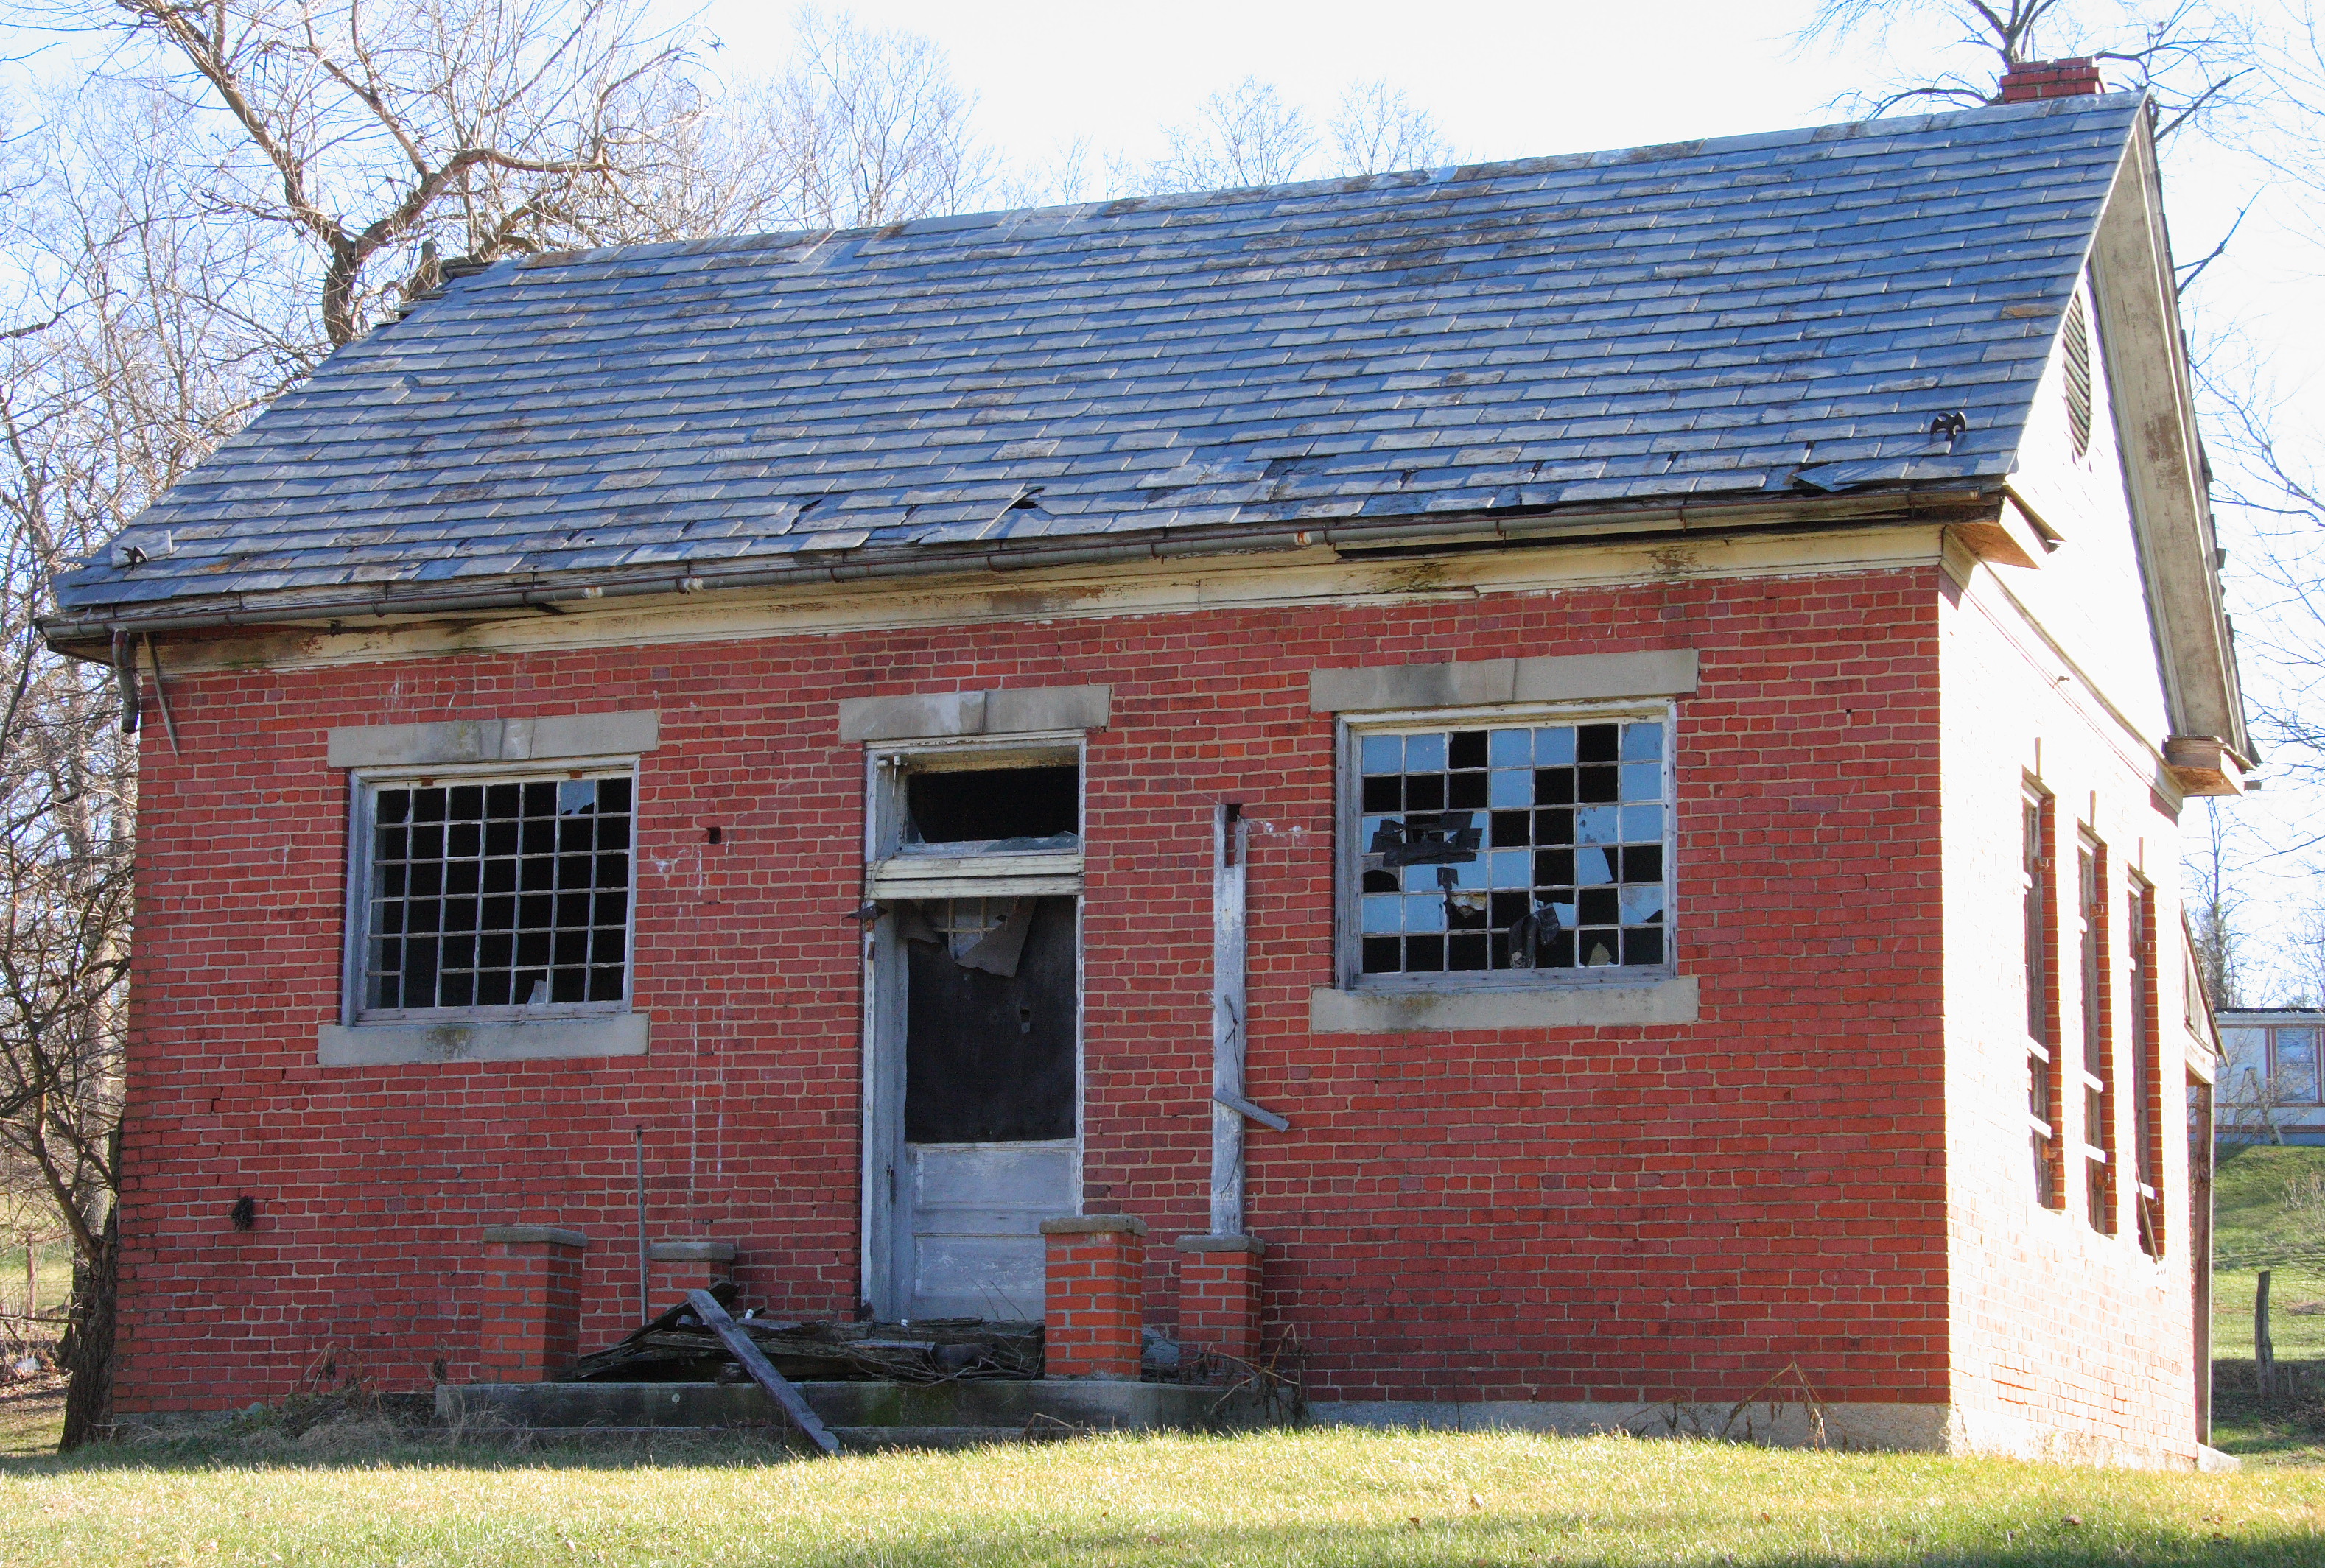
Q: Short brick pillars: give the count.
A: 4